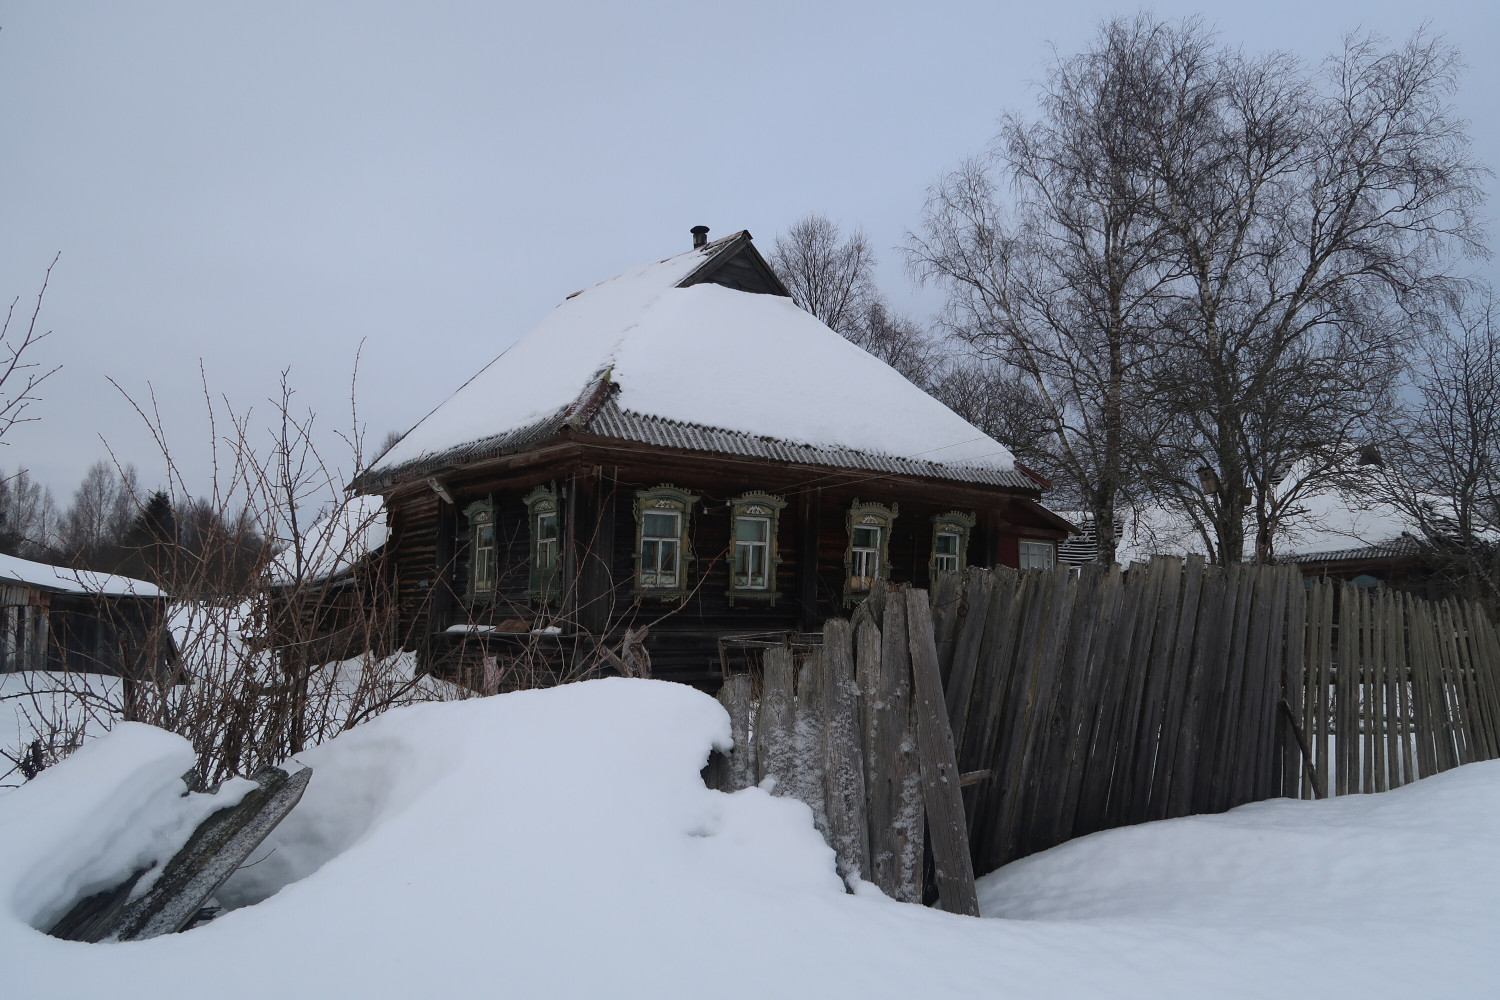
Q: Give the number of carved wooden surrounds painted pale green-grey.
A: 6